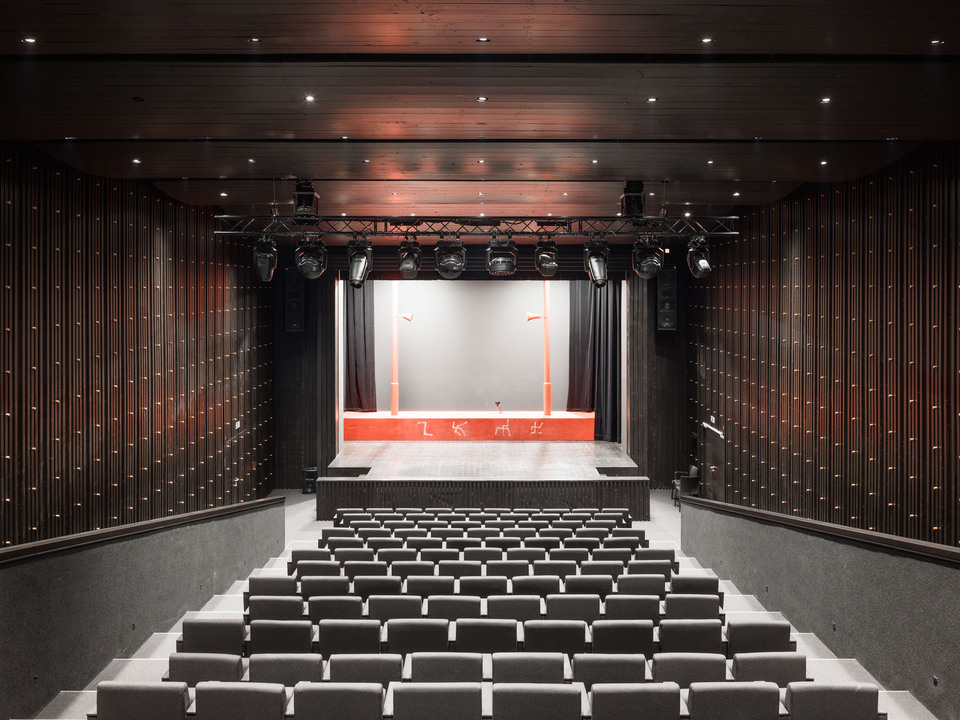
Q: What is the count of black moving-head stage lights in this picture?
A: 10